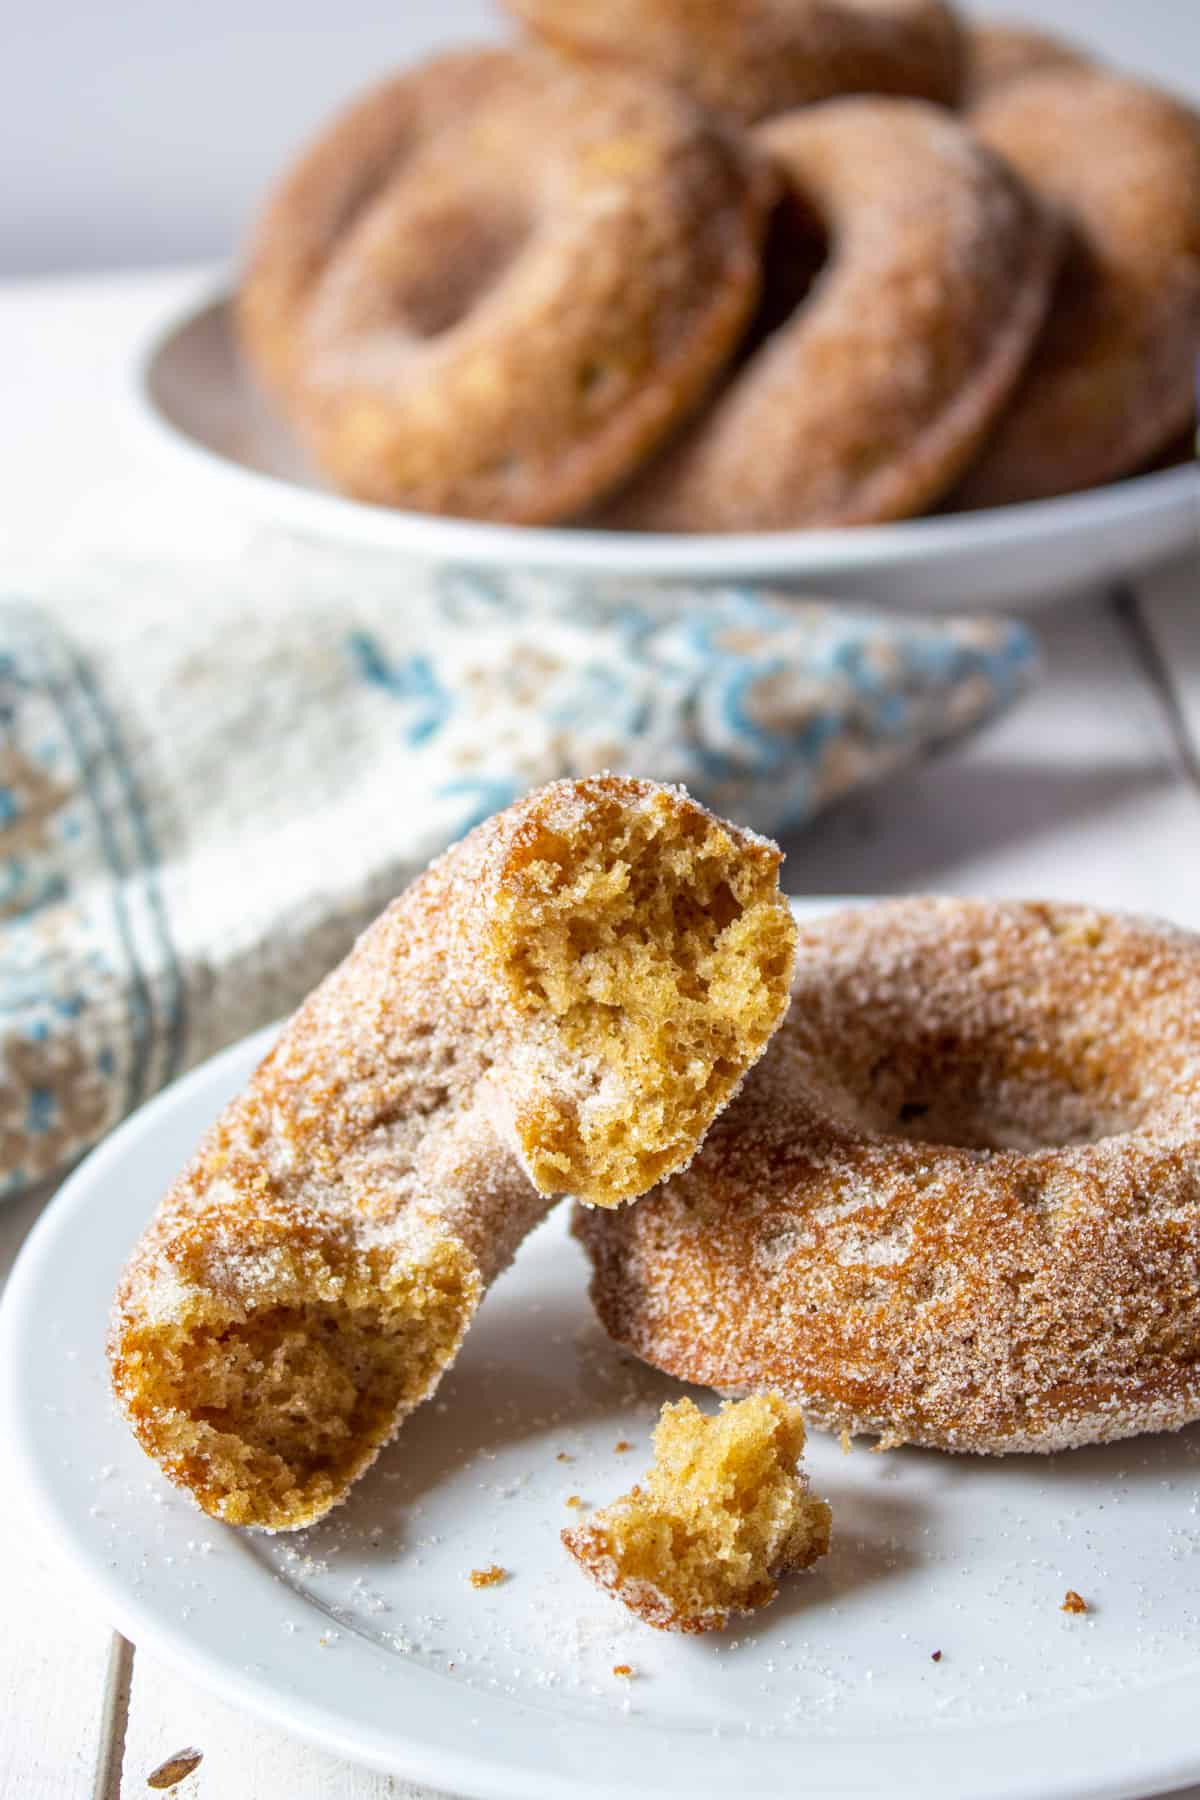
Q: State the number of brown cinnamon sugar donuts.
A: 8